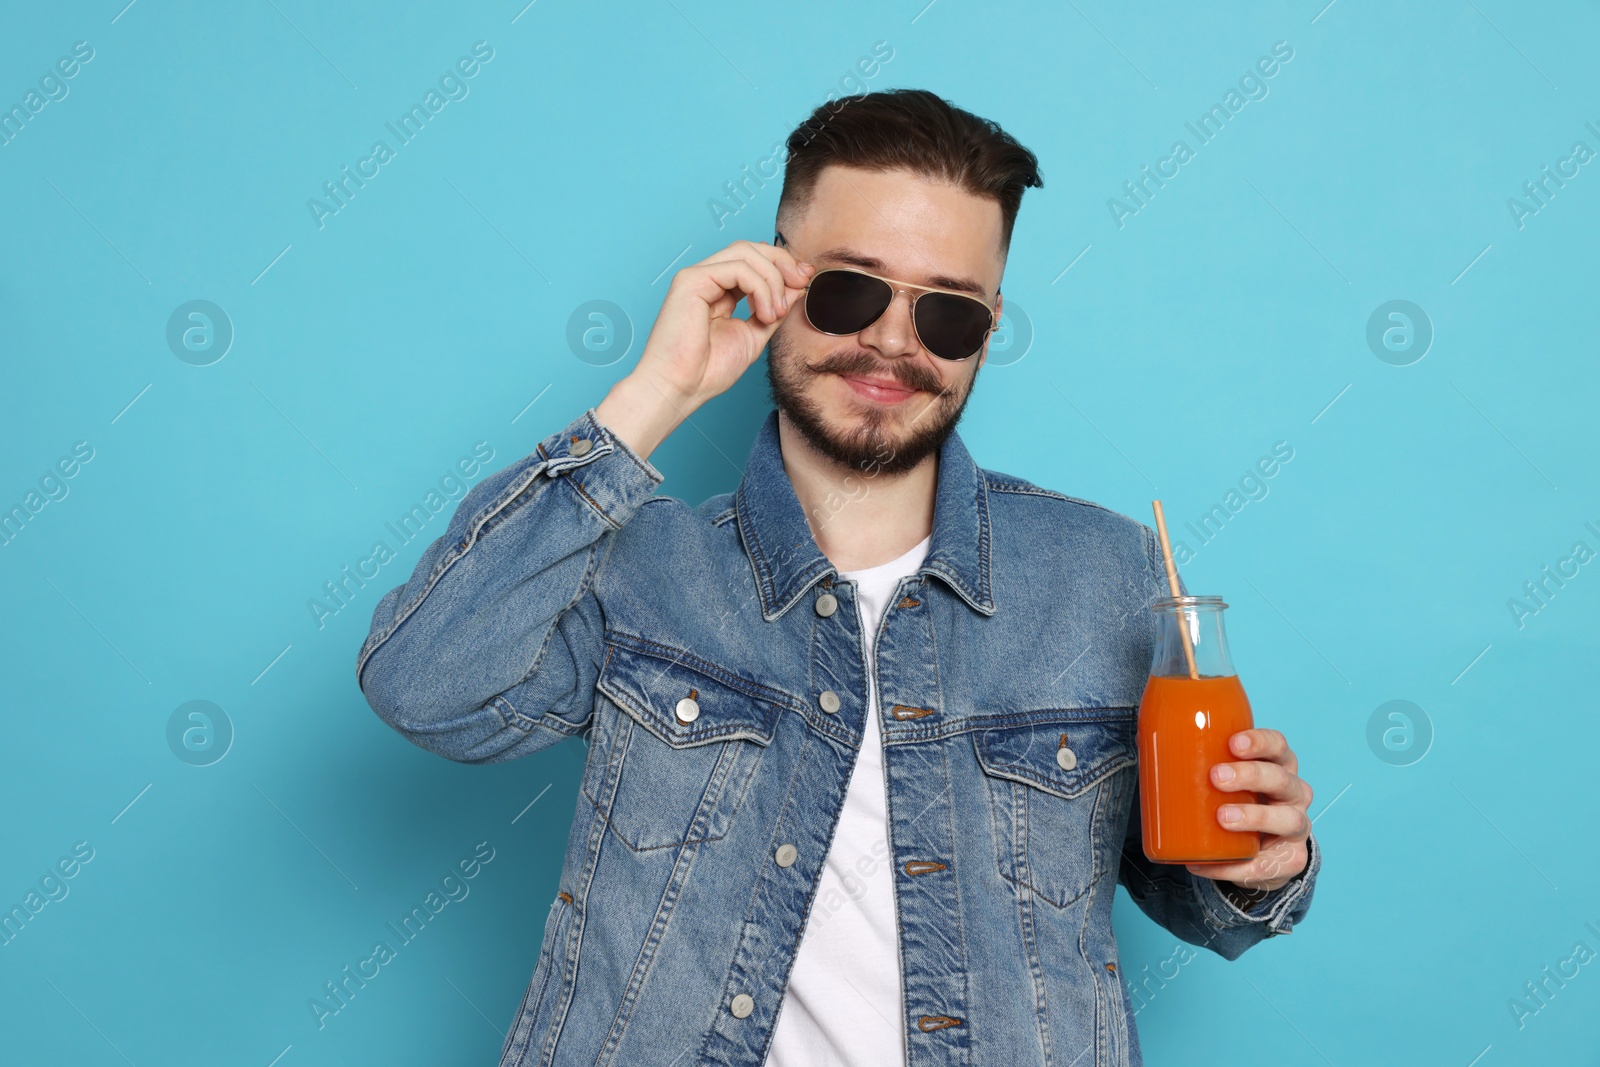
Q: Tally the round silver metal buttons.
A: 7